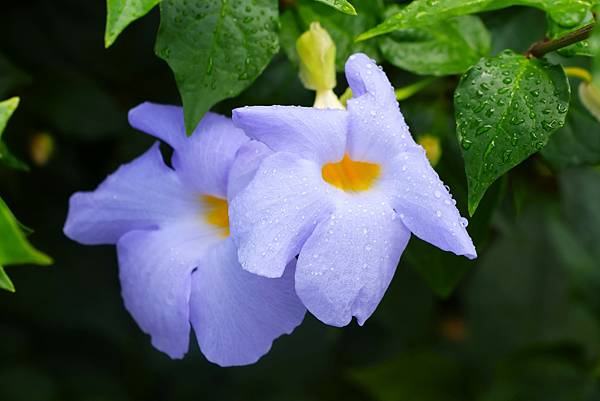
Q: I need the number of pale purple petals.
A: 10